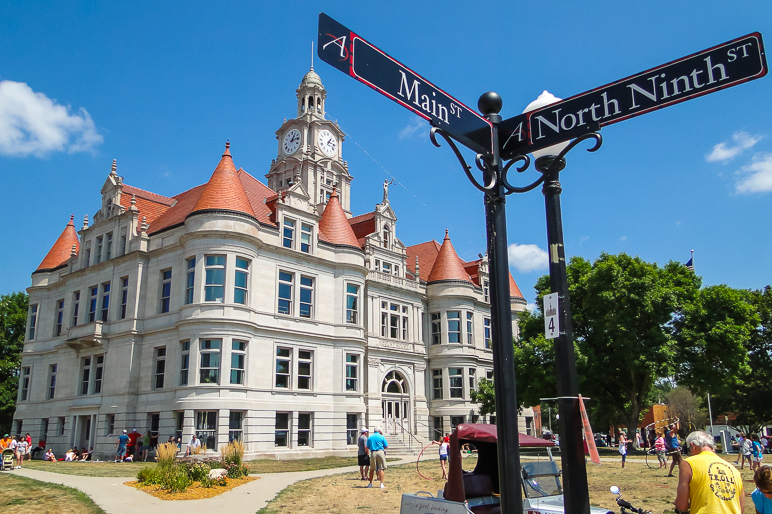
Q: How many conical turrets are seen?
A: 5